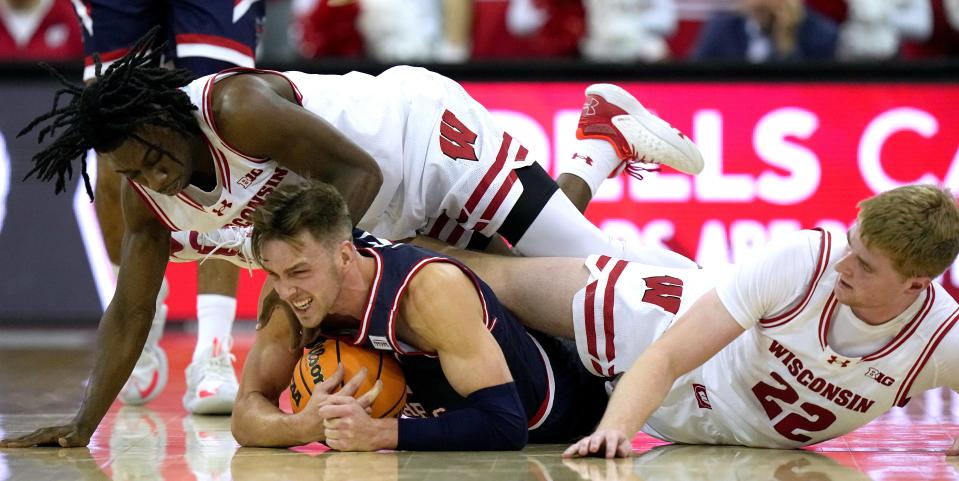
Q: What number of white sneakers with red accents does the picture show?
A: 4